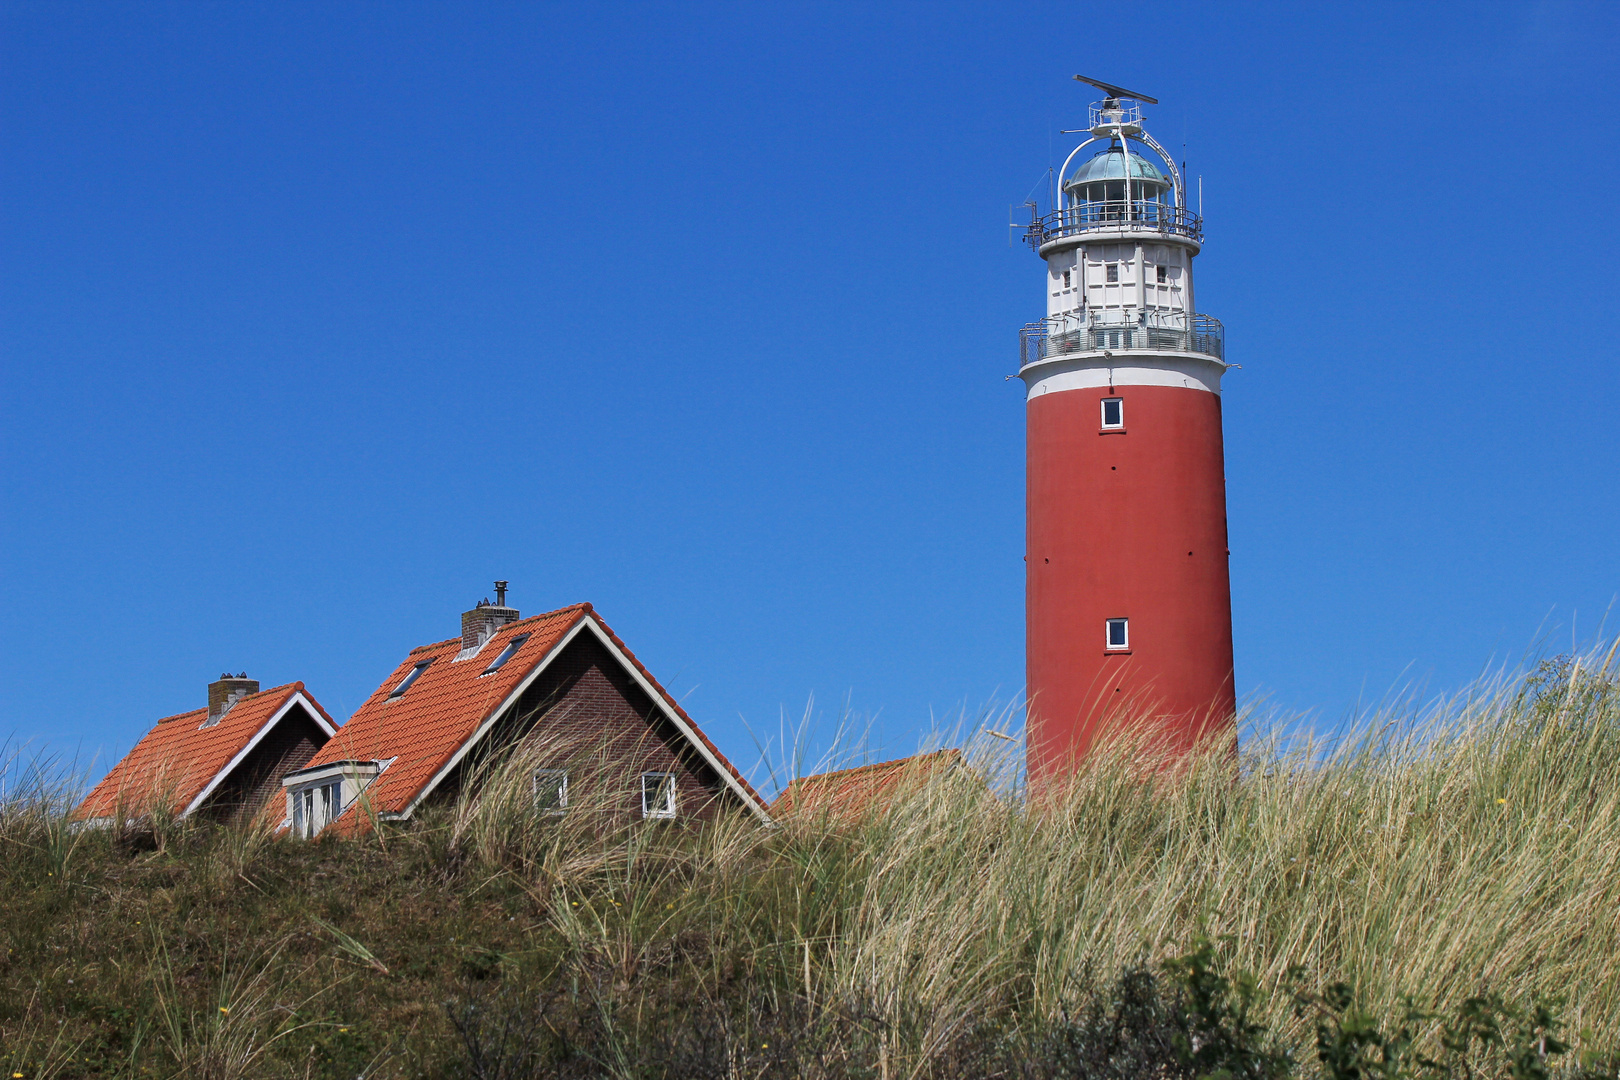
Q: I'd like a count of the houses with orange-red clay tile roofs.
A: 3